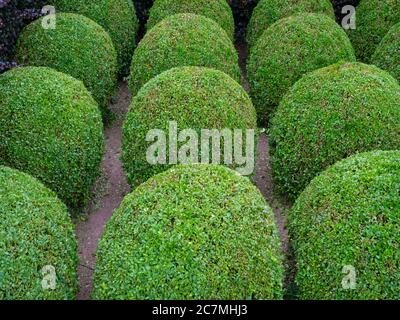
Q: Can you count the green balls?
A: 14